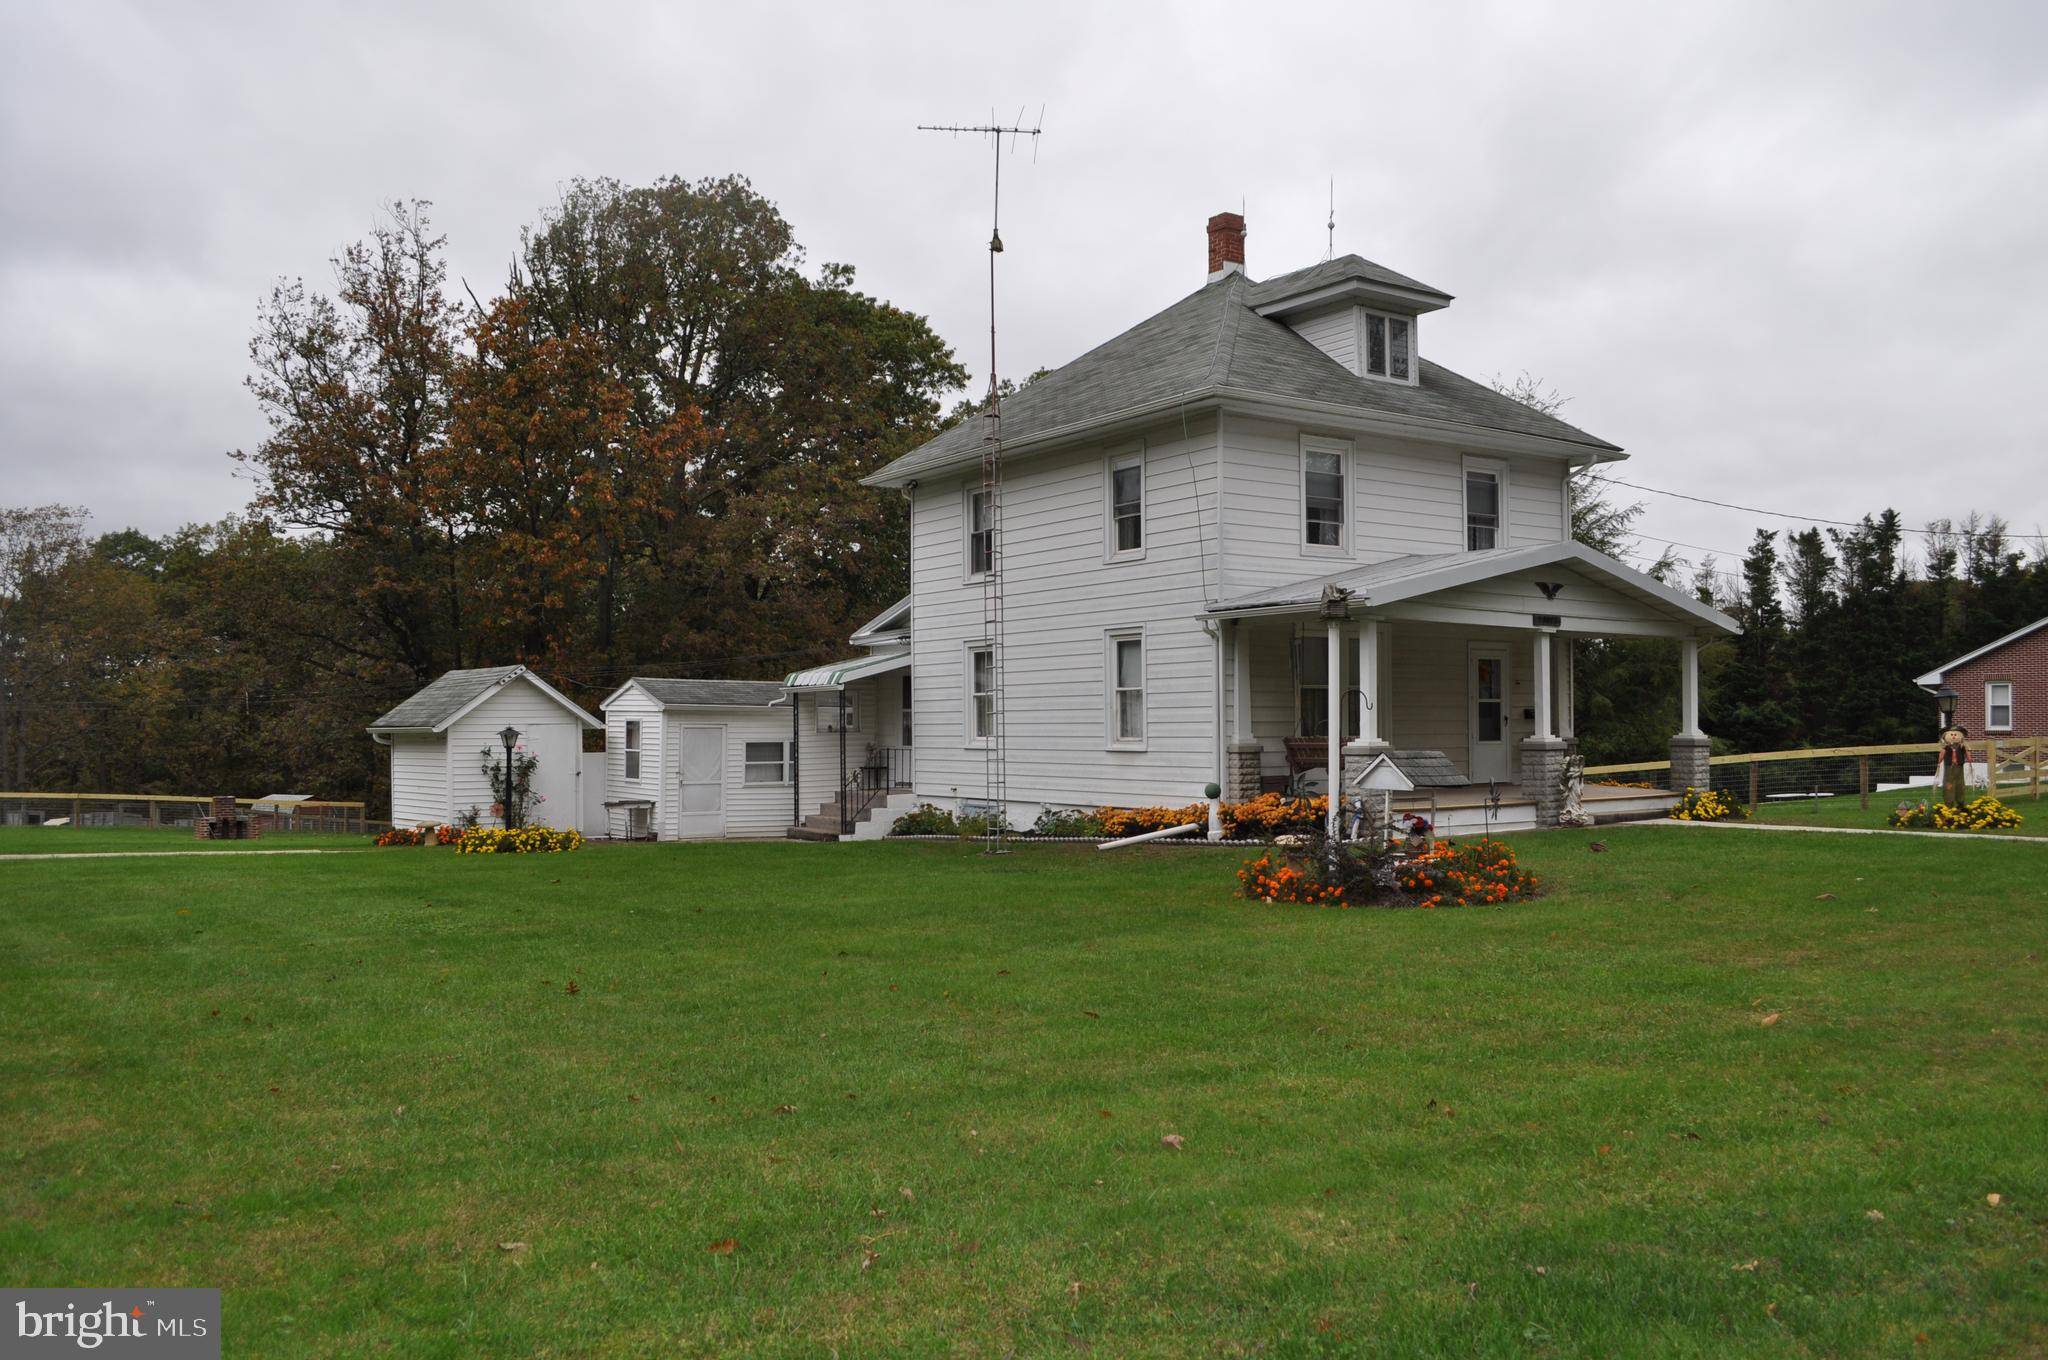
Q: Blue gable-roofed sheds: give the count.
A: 0